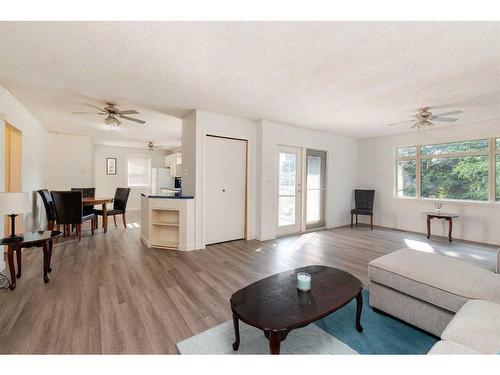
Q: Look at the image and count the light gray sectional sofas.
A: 1